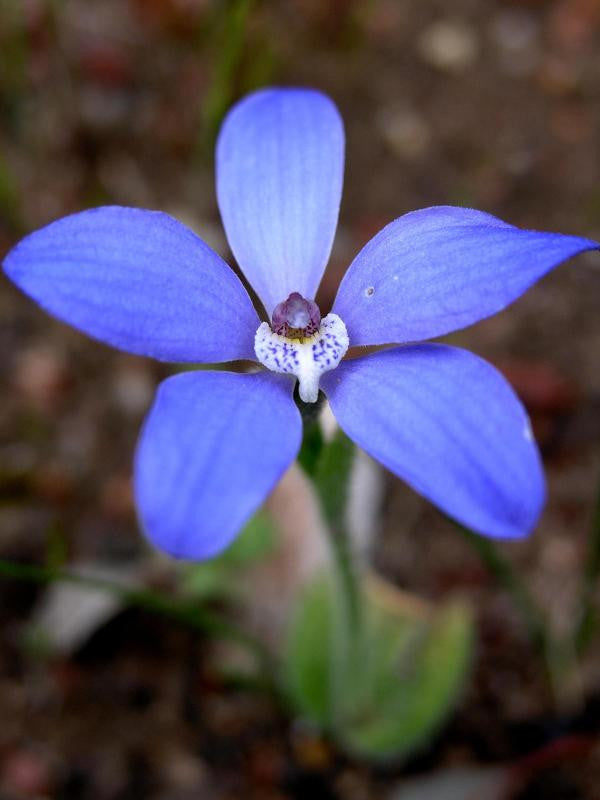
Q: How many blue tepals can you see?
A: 5